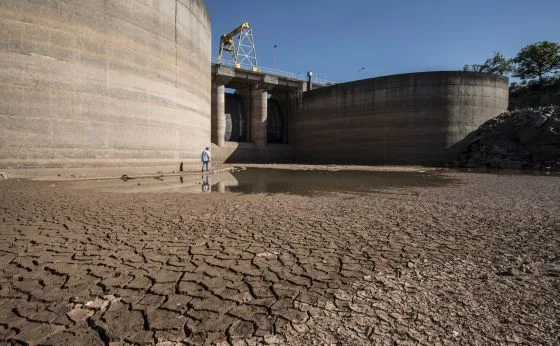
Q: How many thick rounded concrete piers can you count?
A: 2